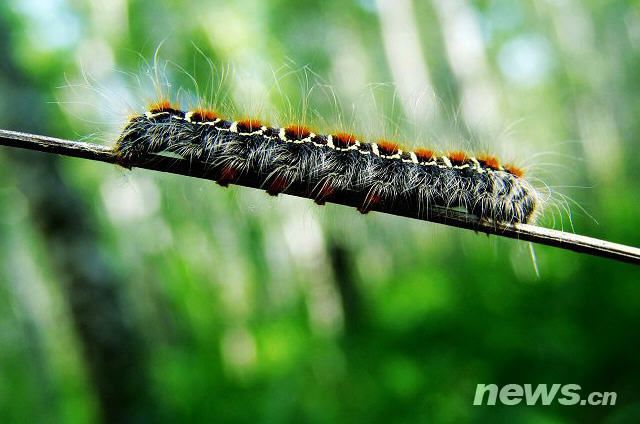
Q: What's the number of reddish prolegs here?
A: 4